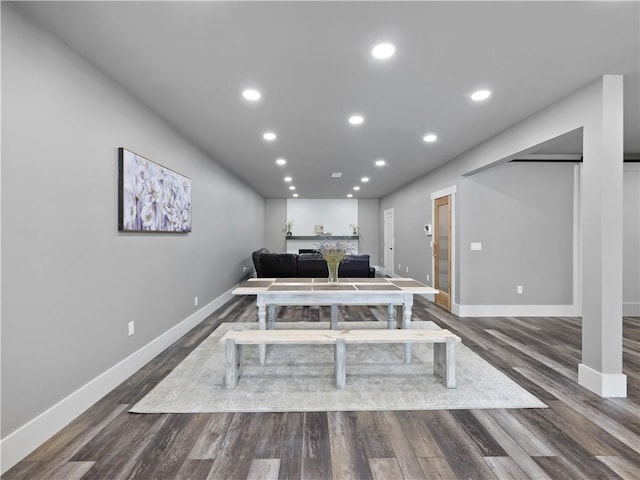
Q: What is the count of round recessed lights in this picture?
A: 14